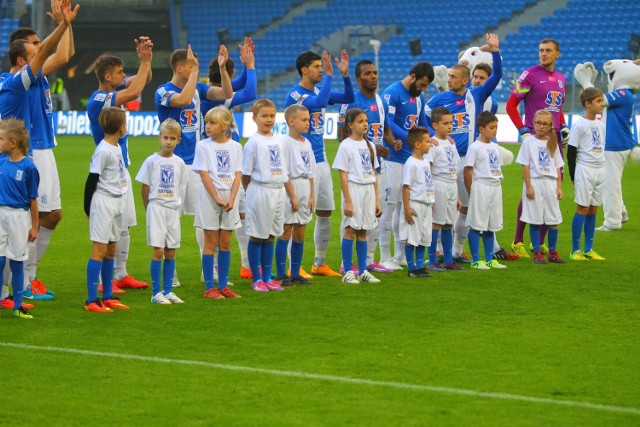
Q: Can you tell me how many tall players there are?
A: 11